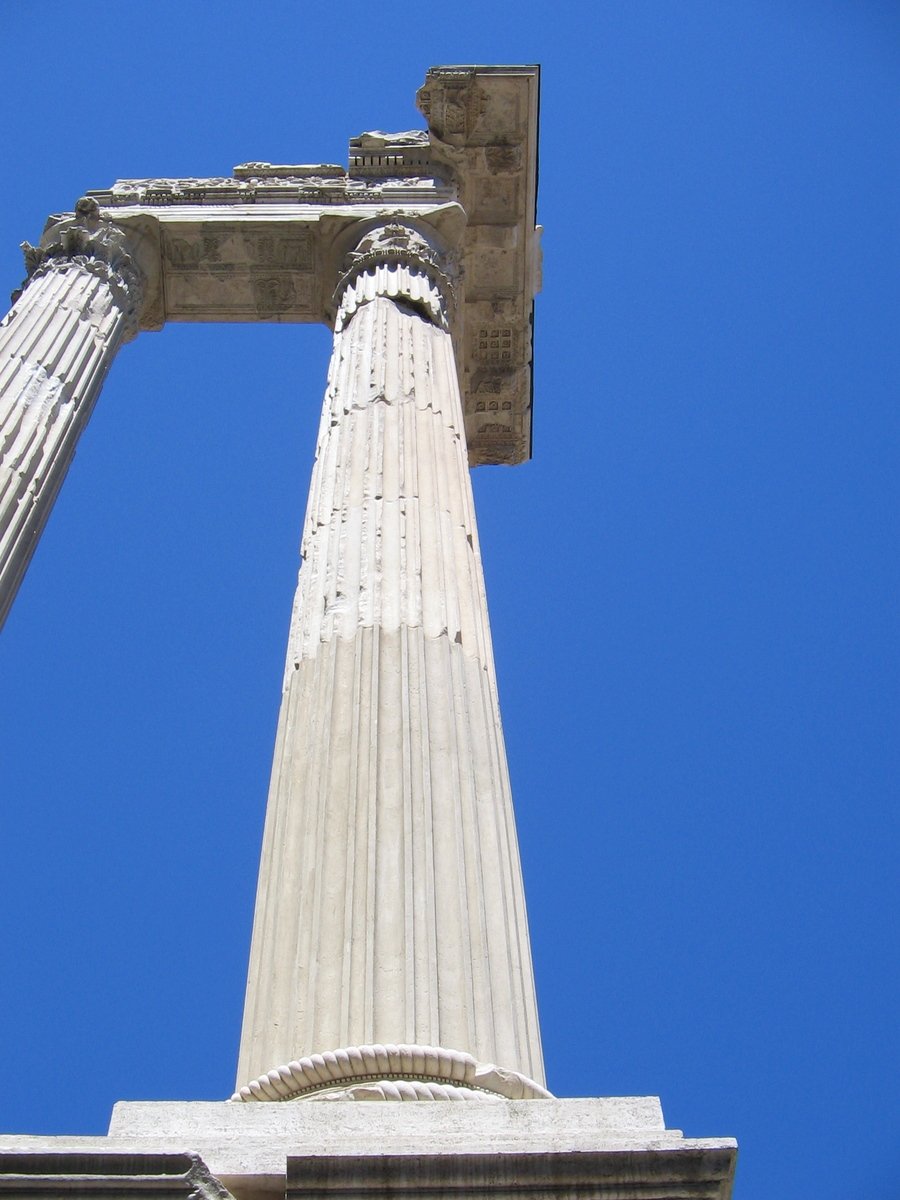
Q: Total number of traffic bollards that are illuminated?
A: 0